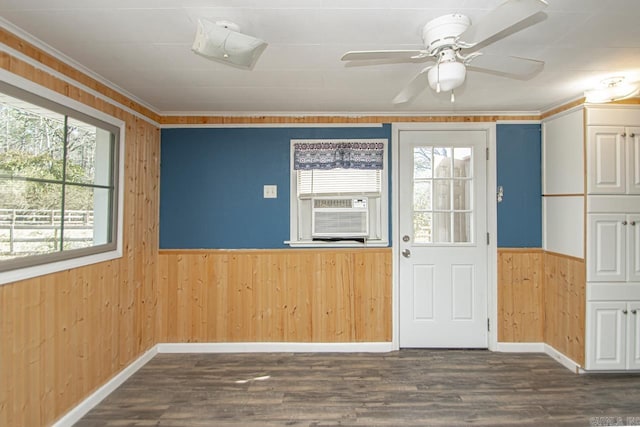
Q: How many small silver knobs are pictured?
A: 6